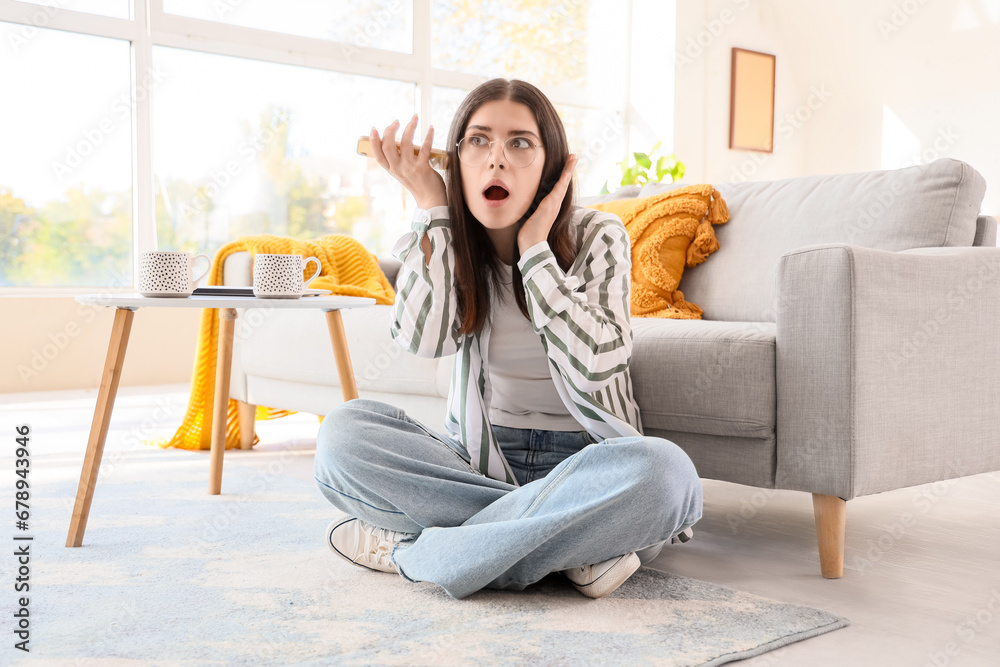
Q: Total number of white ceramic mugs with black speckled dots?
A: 2